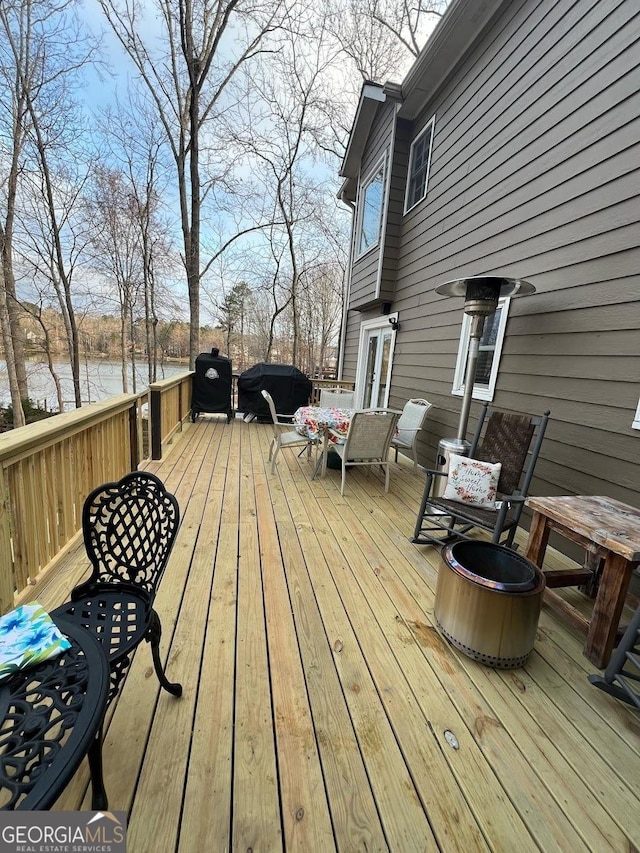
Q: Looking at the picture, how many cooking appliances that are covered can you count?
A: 2